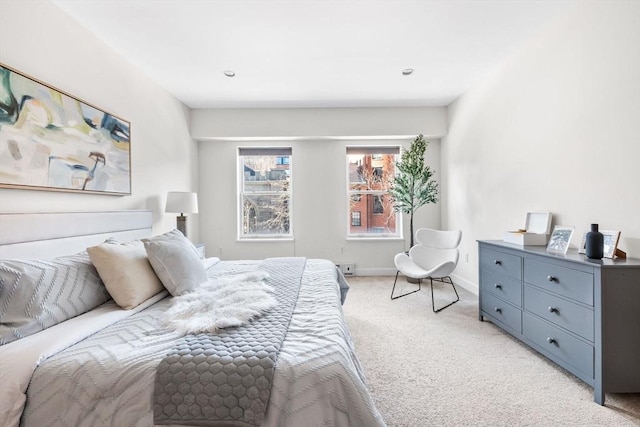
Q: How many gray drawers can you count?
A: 6